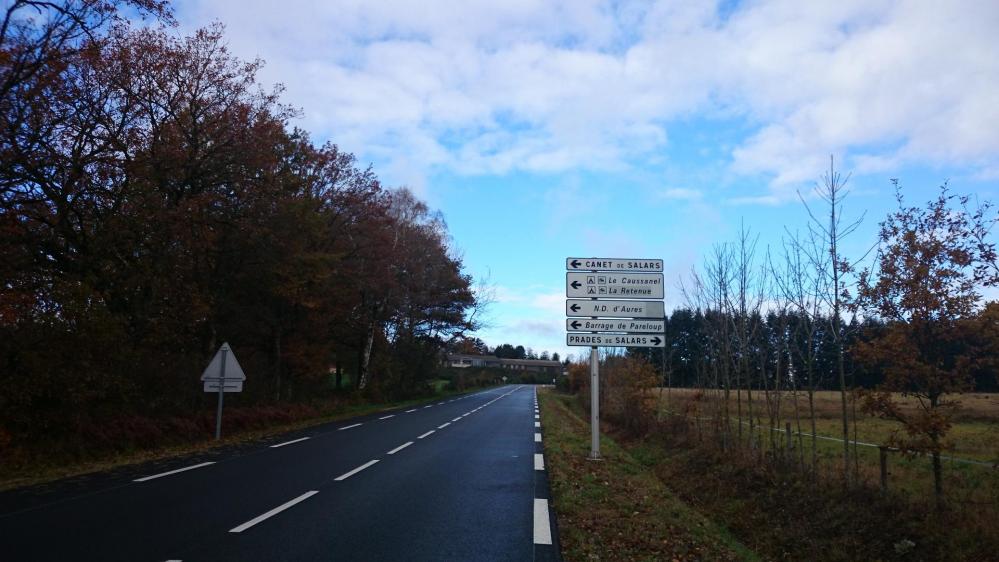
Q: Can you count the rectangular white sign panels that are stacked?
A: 5